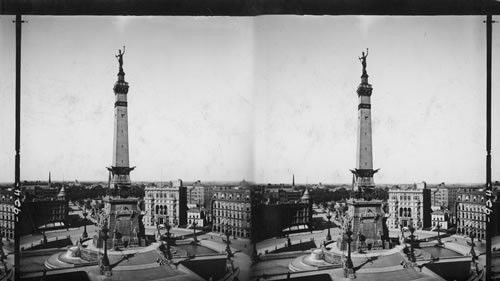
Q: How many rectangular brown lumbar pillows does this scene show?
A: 0